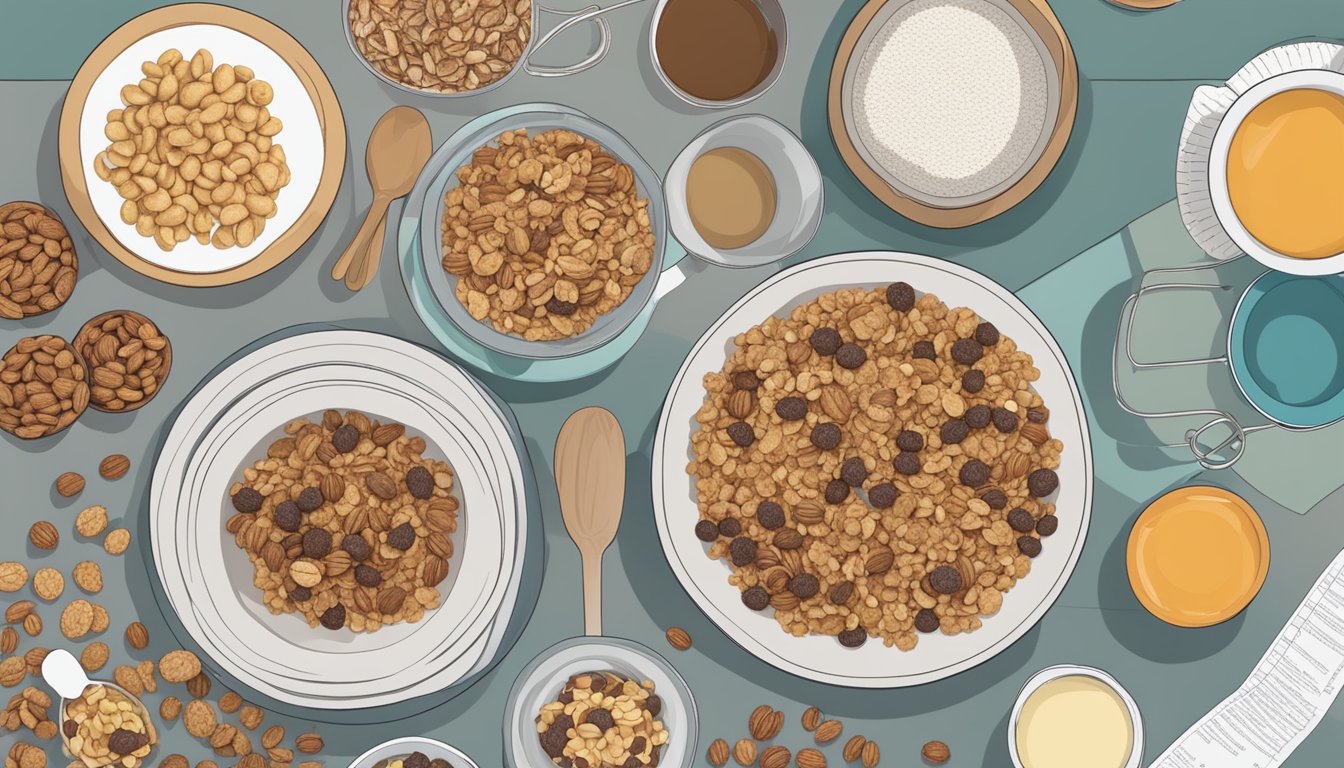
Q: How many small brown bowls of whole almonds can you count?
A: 3